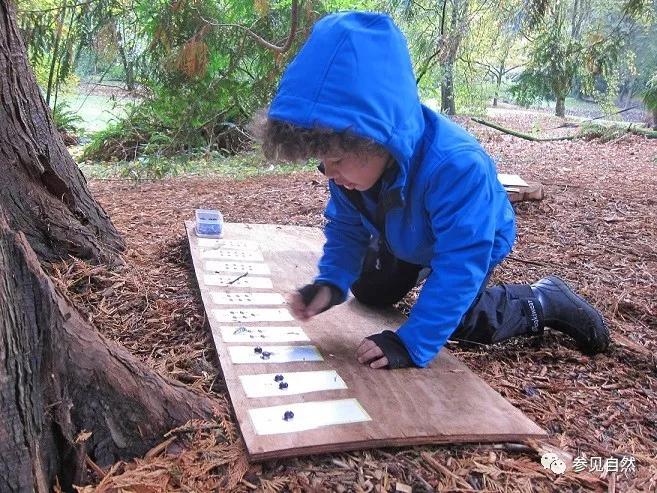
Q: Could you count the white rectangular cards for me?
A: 10